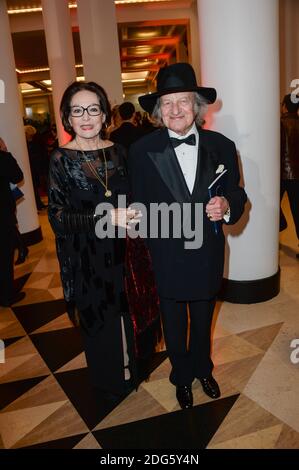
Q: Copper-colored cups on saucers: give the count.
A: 0